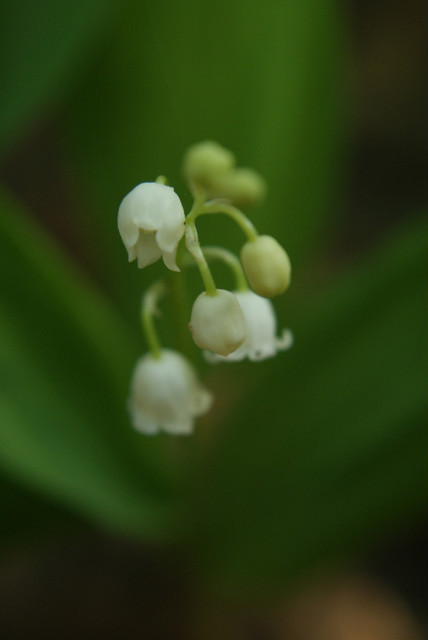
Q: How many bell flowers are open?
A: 3